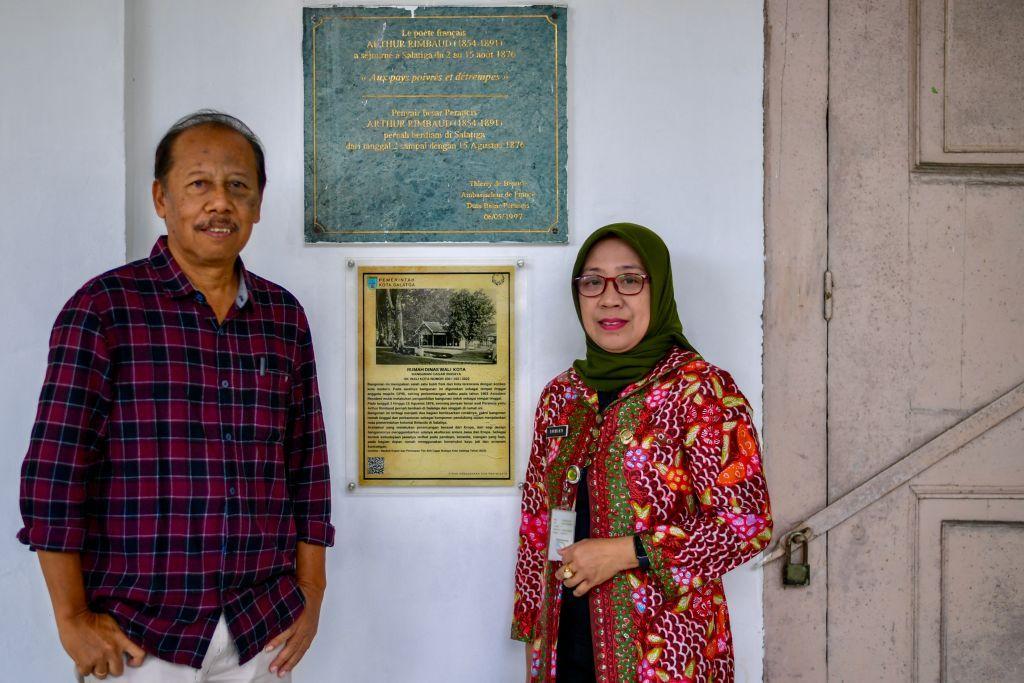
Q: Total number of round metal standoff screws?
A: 4